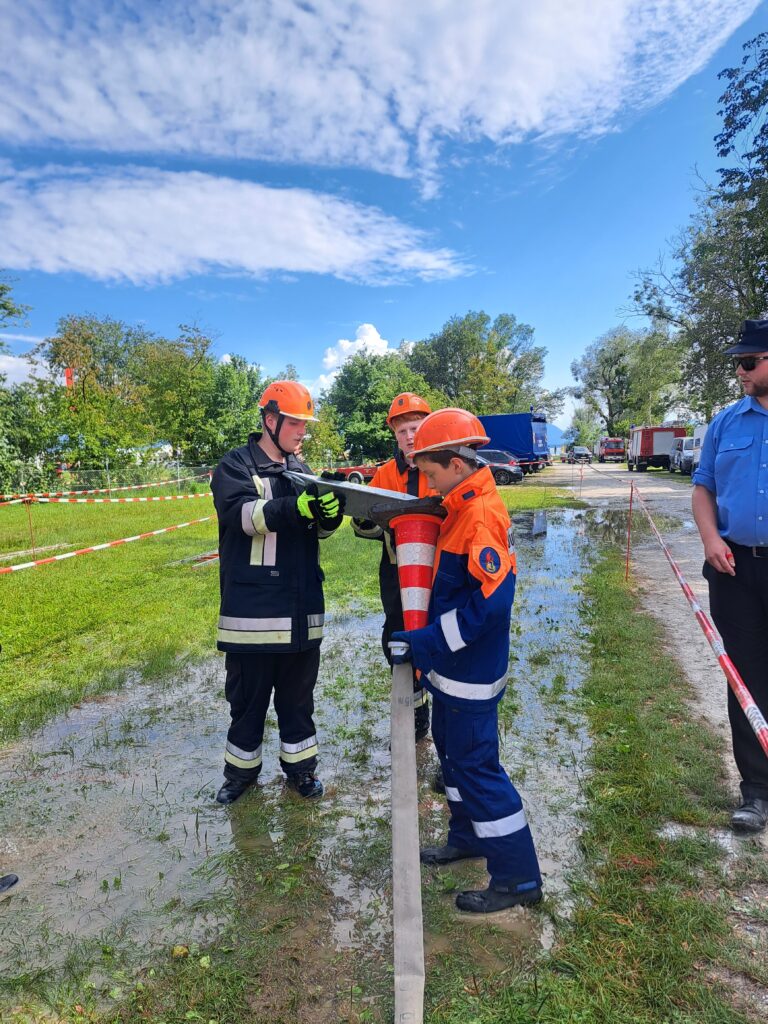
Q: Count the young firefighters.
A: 3